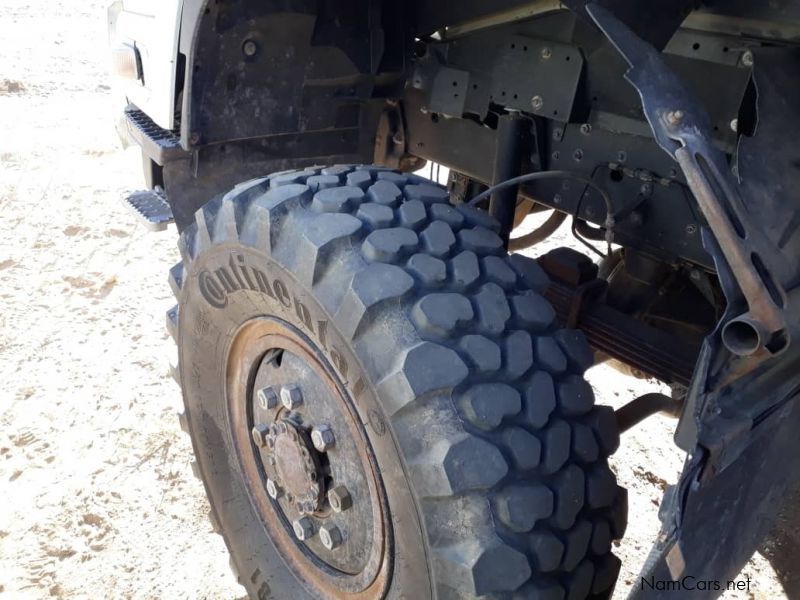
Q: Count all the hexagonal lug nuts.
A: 8